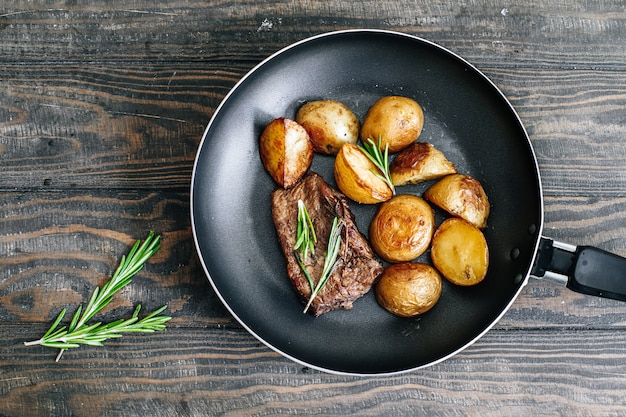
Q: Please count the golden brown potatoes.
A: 9